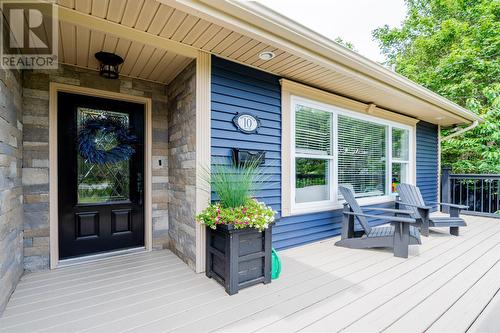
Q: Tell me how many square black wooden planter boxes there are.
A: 1